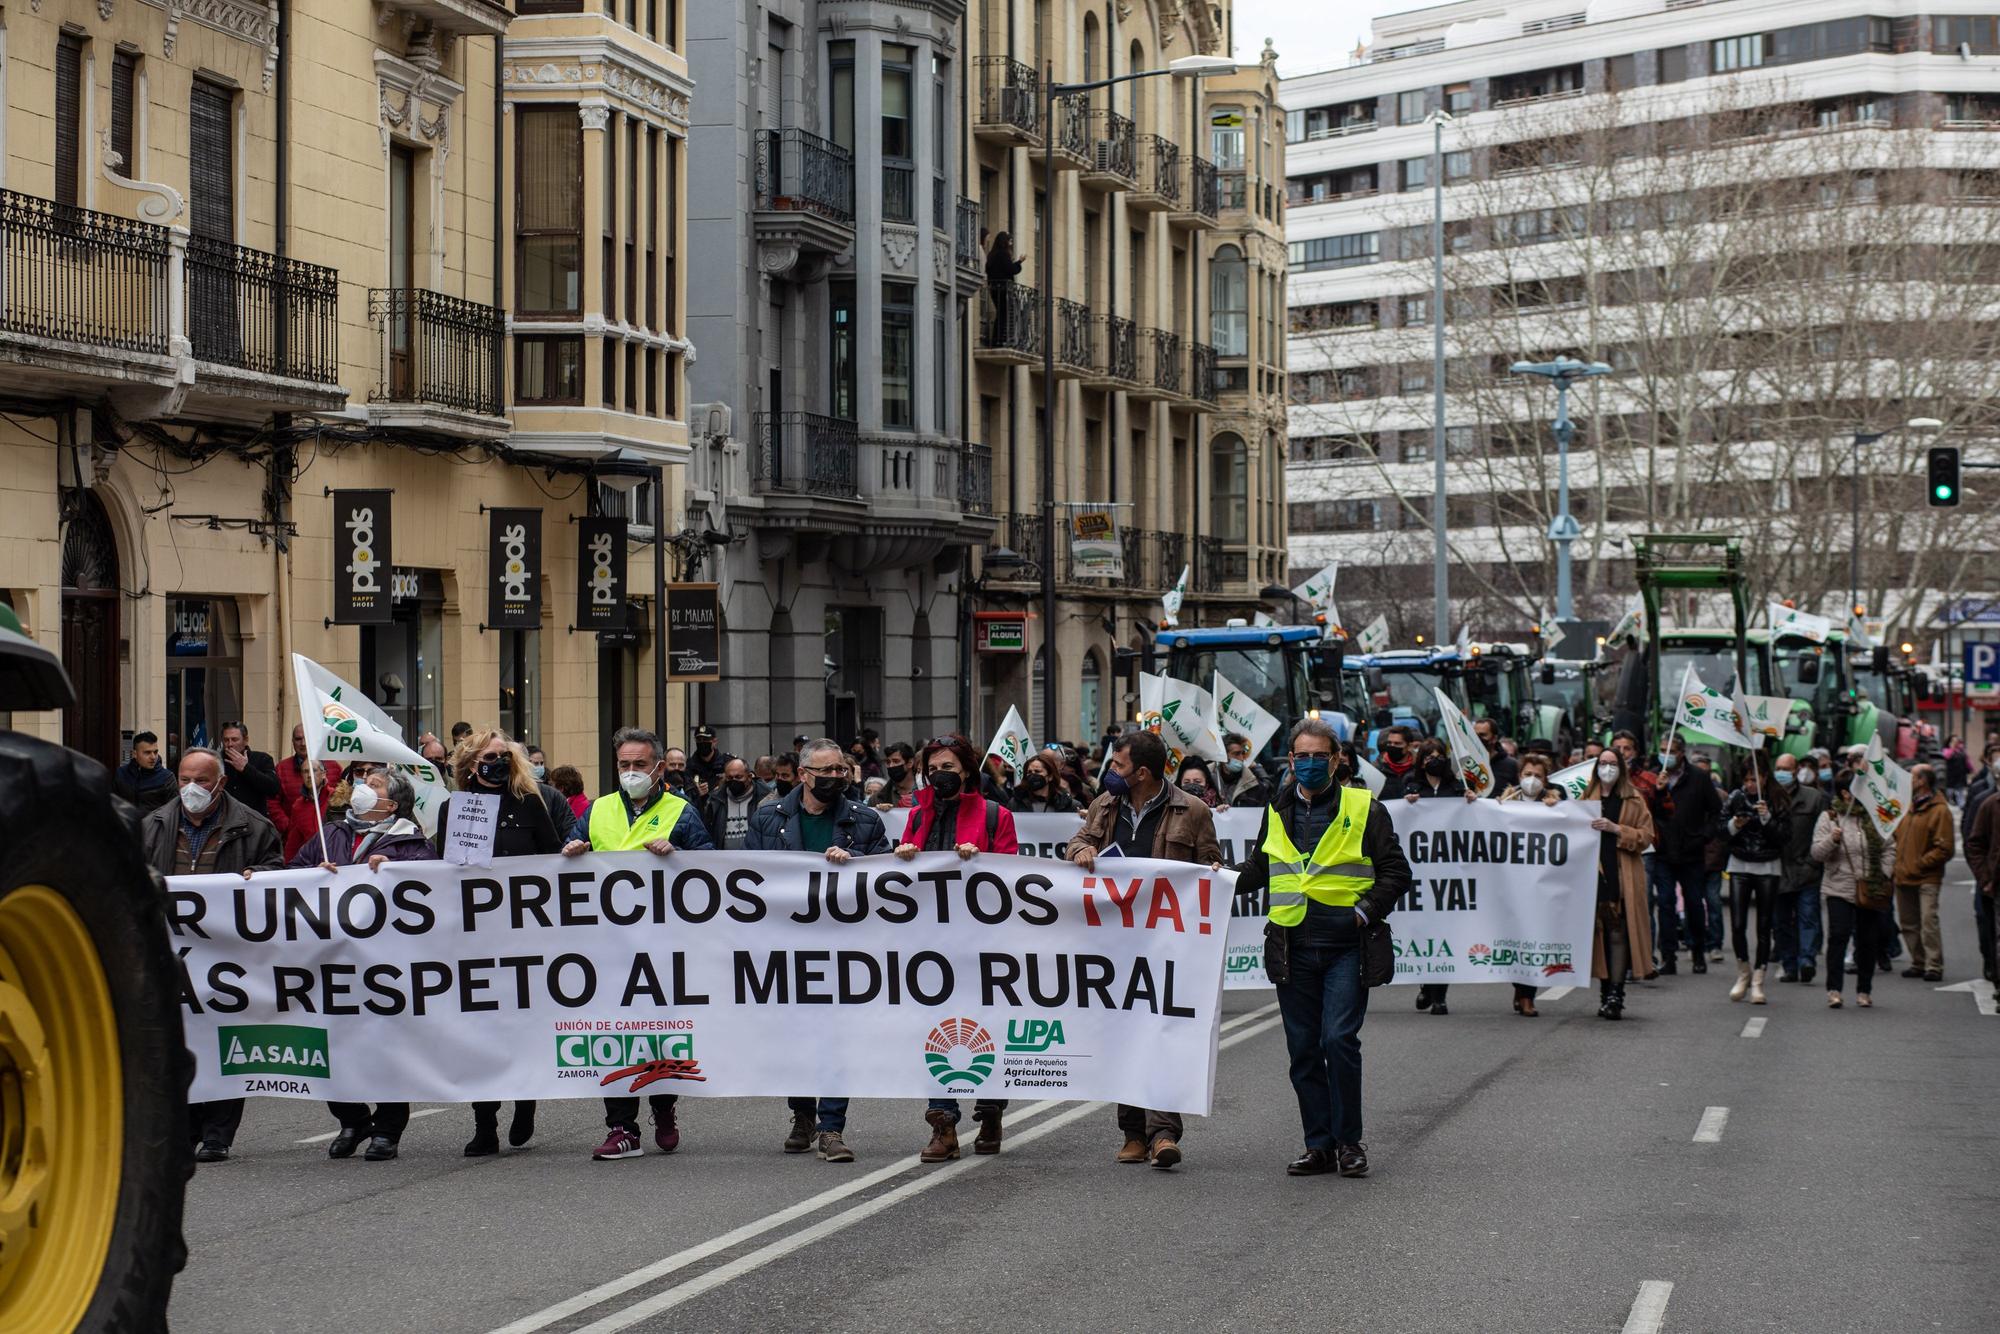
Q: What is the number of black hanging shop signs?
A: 4